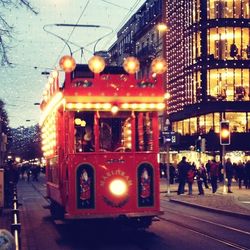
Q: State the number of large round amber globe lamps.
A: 4